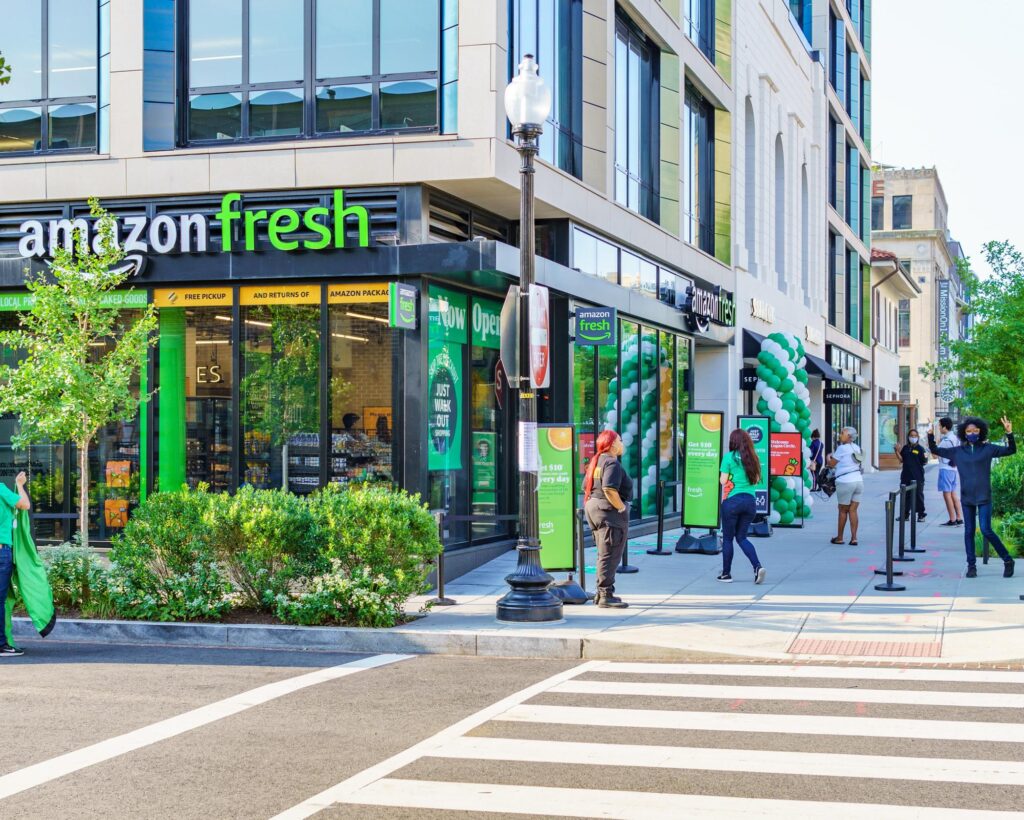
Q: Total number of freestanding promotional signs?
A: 4